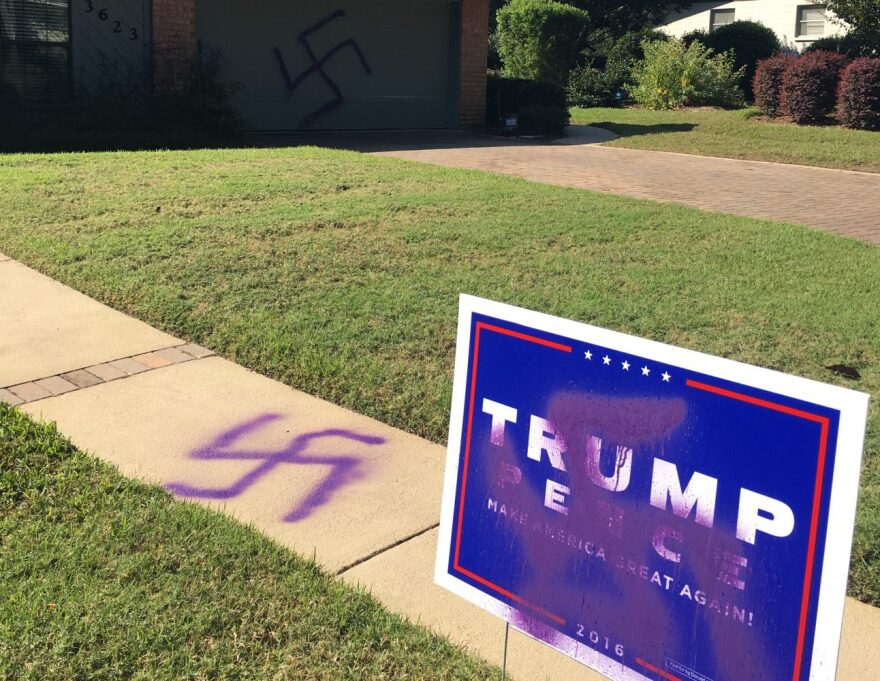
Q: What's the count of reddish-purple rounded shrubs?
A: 3